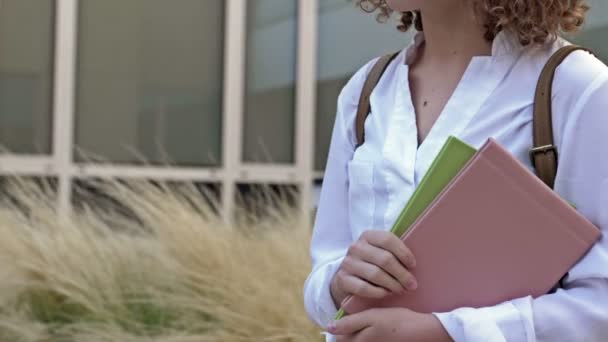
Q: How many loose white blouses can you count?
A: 1